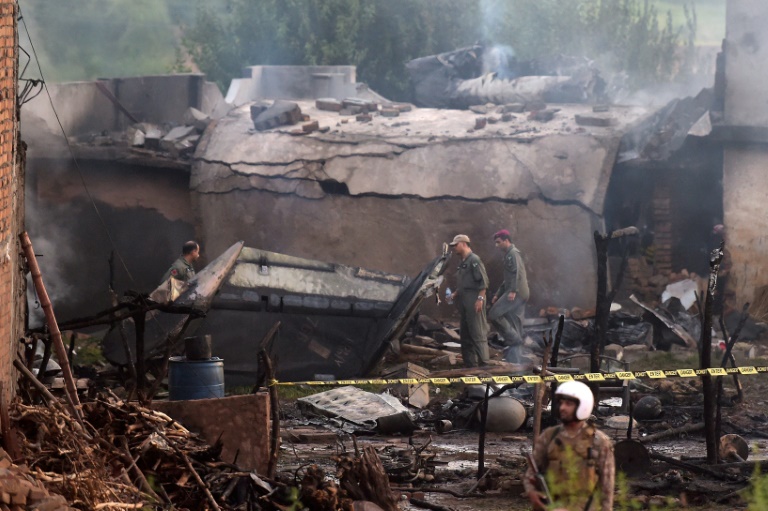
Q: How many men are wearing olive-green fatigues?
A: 3